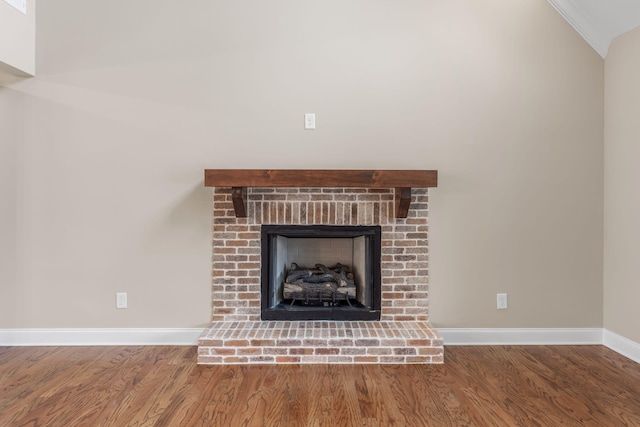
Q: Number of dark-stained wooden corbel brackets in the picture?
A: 2